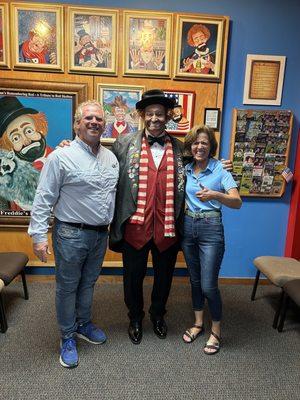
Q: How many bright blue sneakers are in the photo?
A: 2